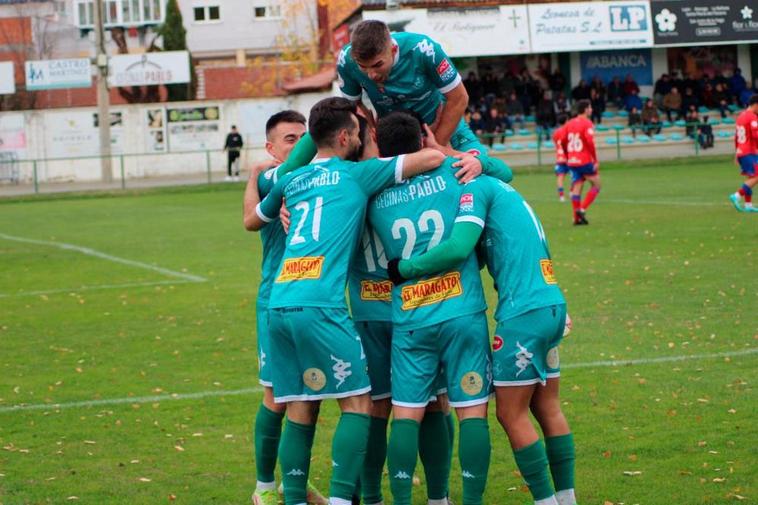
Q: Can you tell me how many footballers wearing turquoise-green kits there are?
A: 6